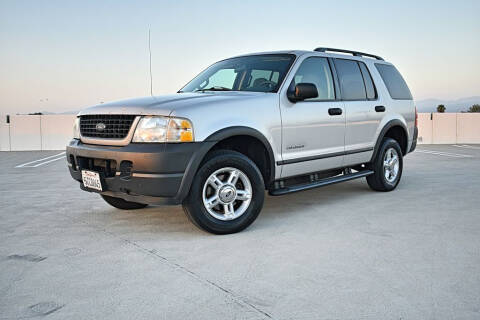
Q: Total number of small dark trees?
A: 2